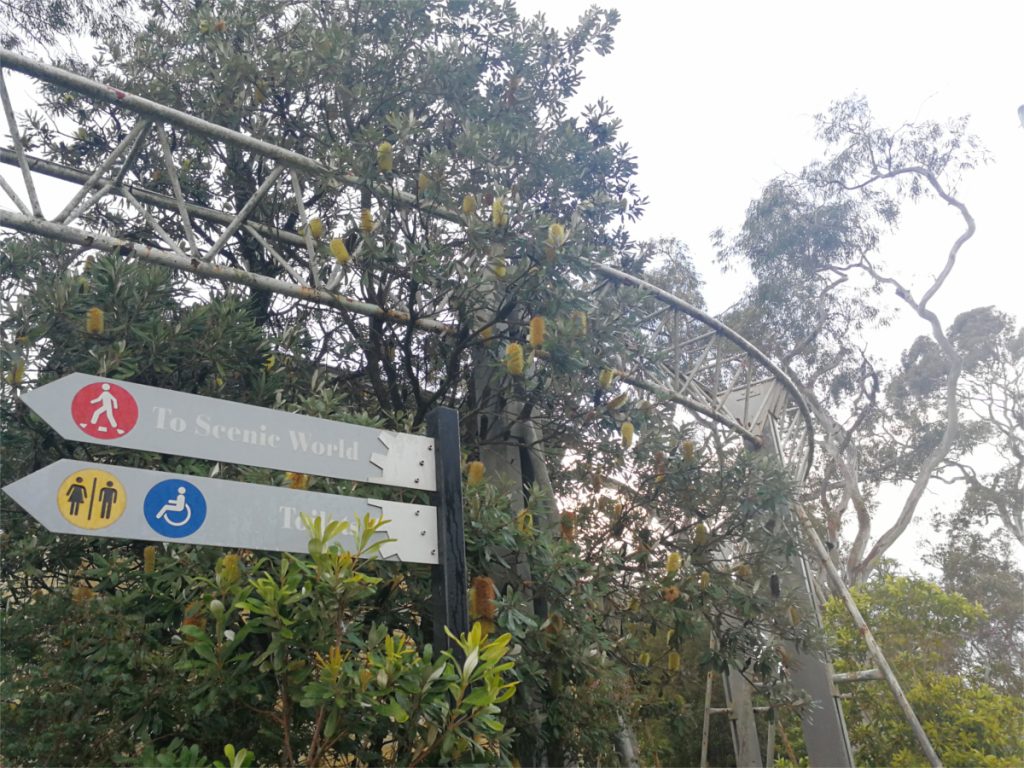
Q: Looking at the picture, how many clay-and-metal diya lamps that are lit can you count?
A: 0